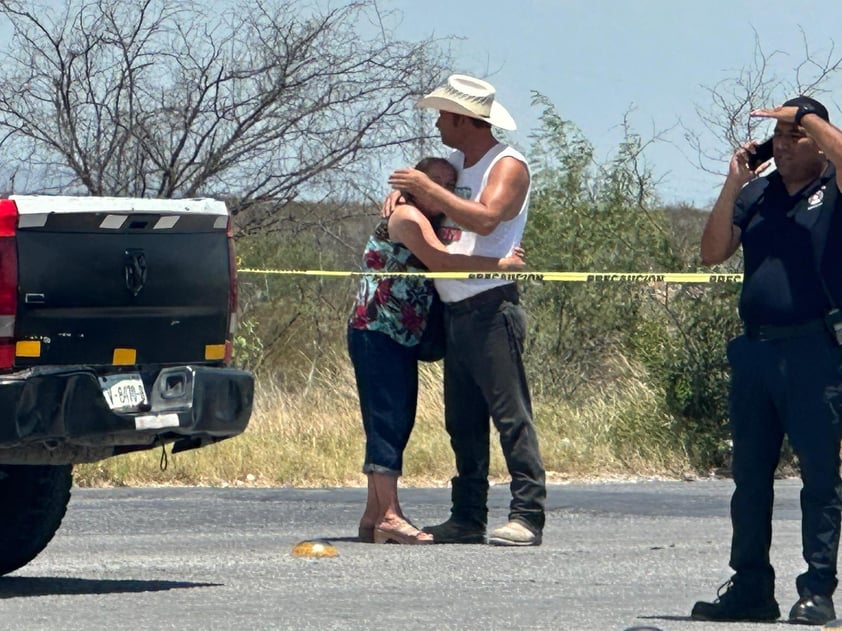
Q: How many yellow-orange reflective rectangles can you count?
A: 3